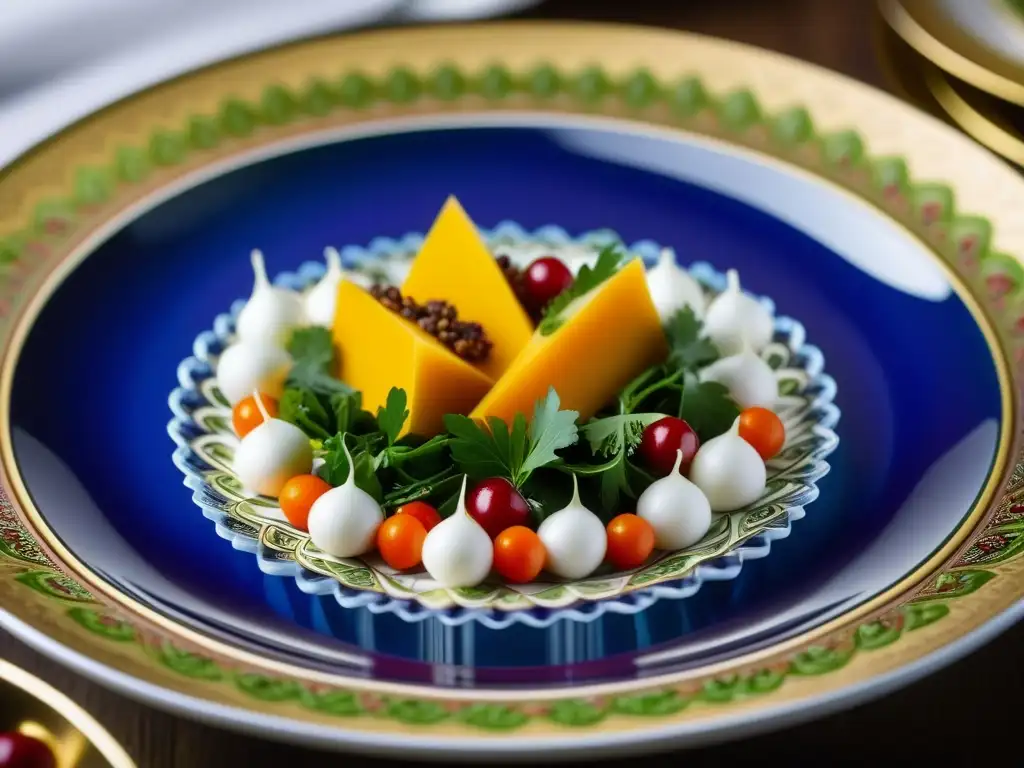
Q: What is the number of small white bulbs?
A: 12